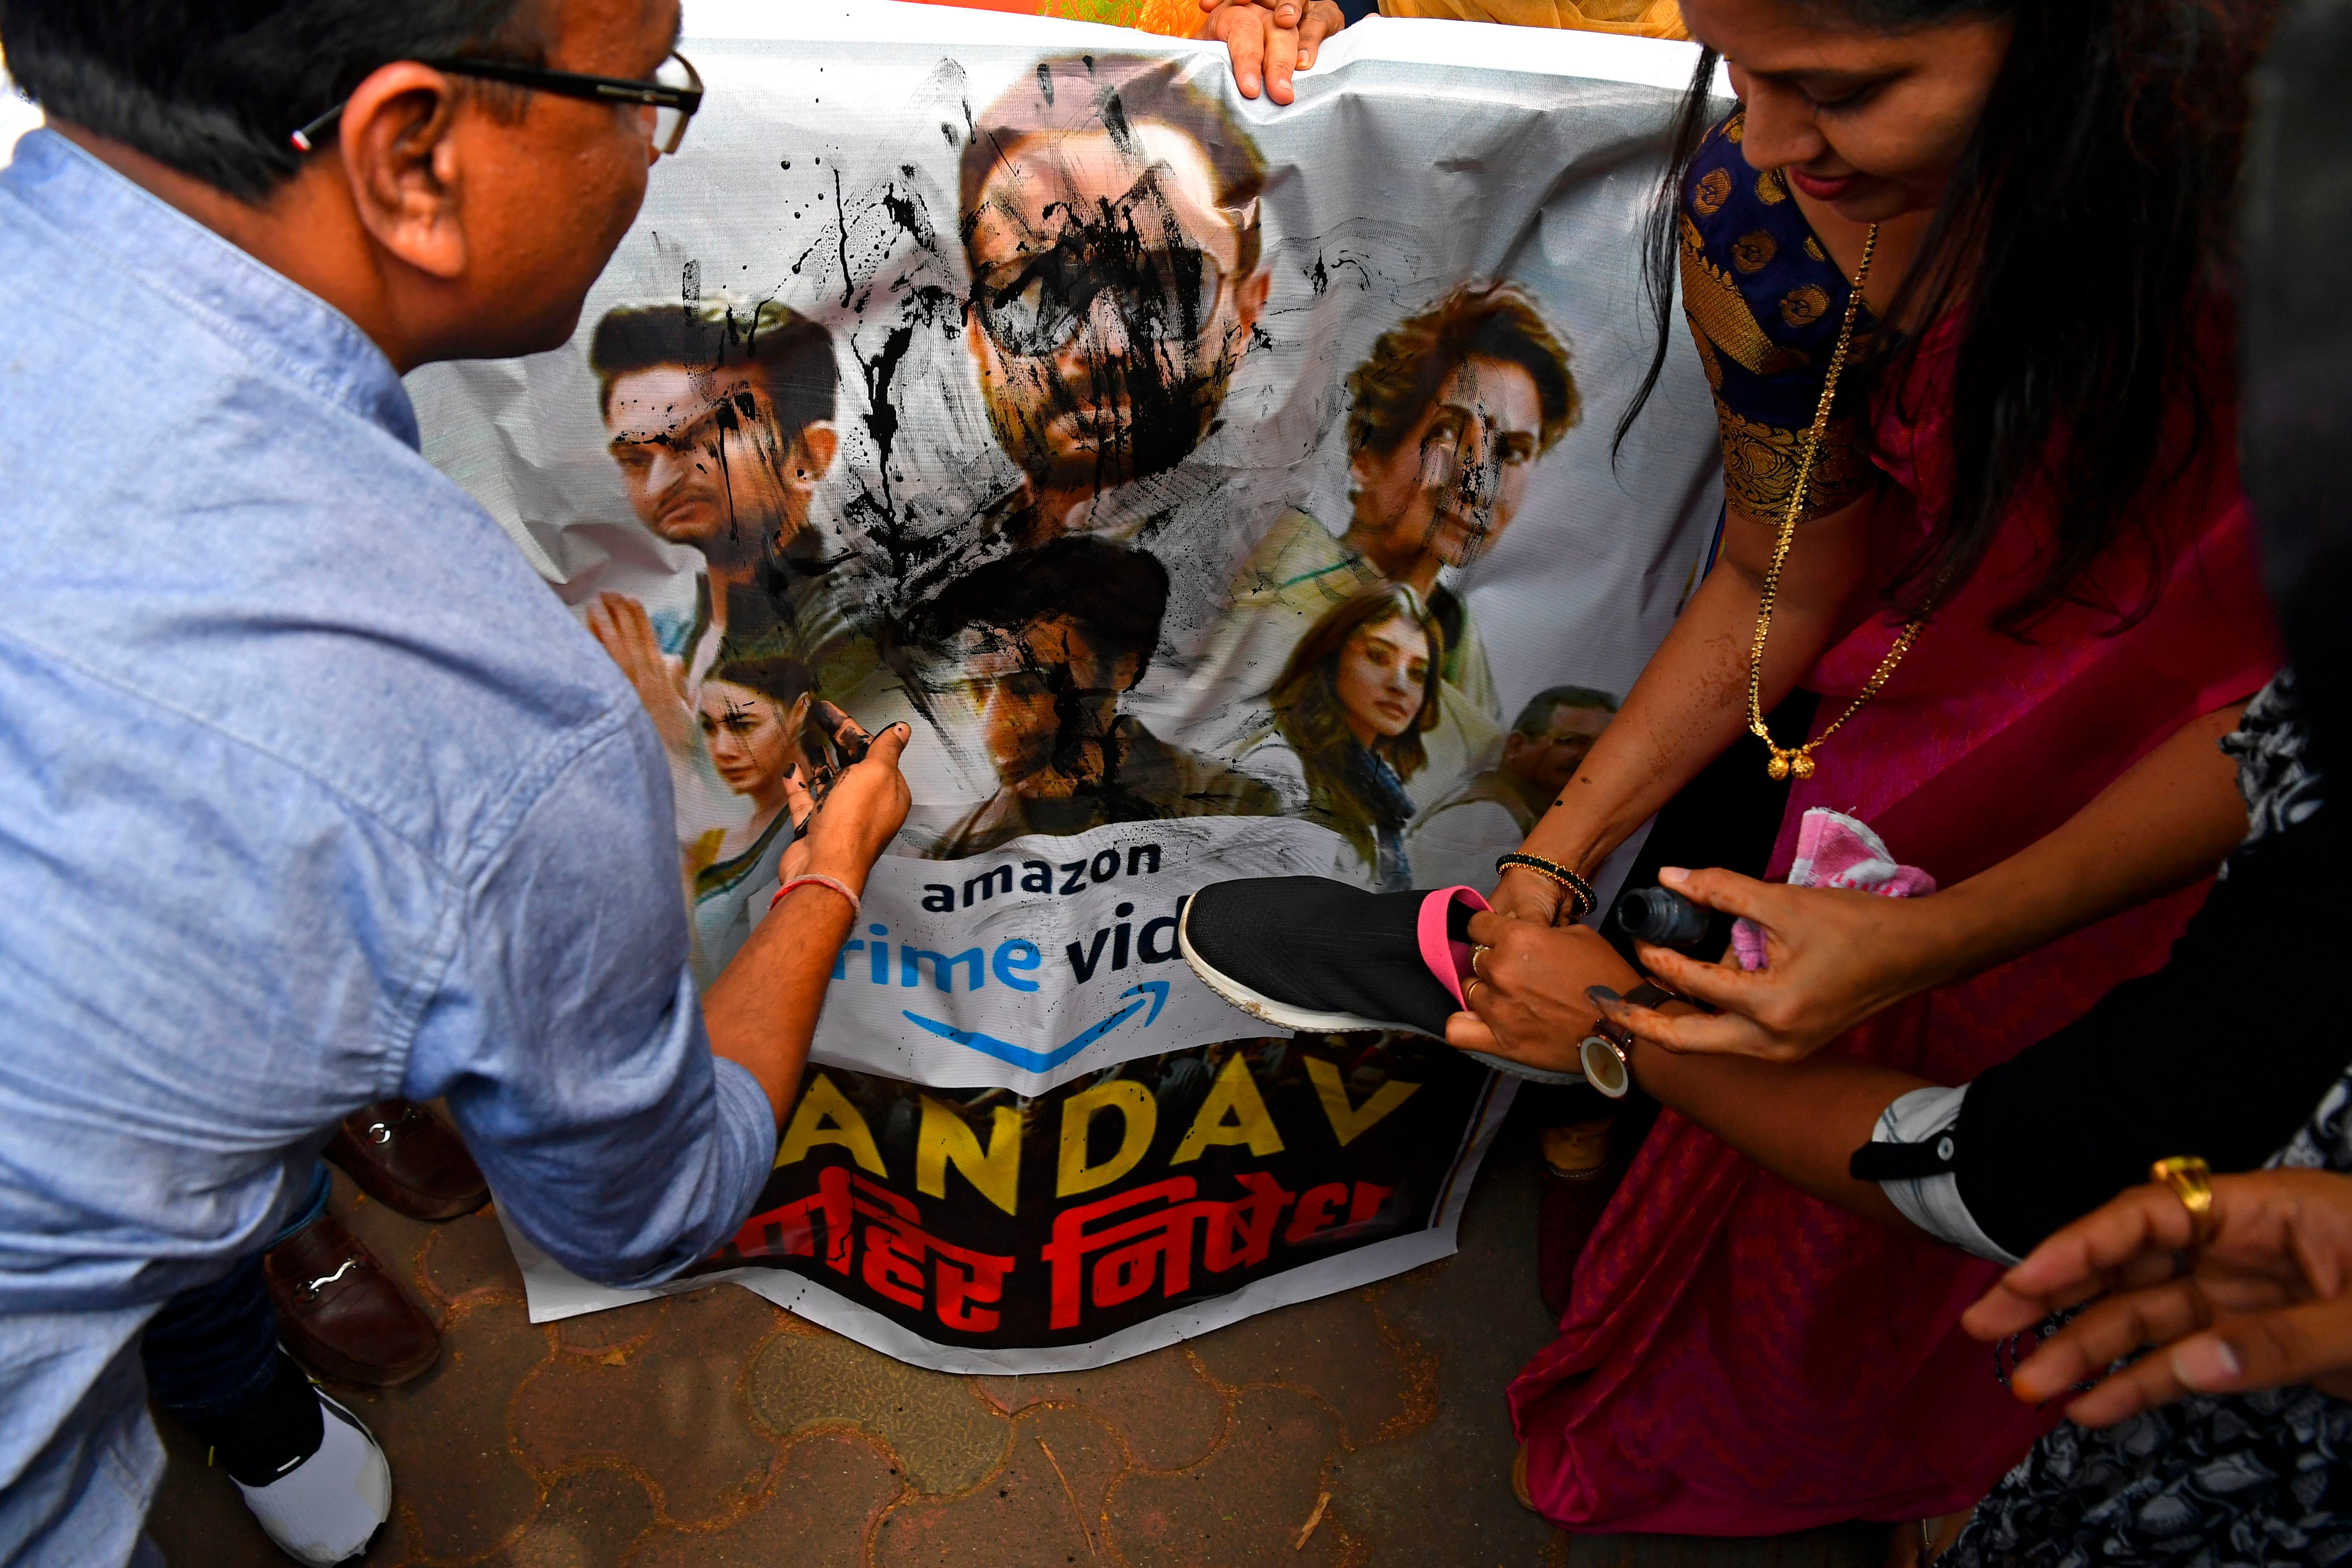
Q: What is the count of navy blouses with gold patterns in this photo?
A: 1